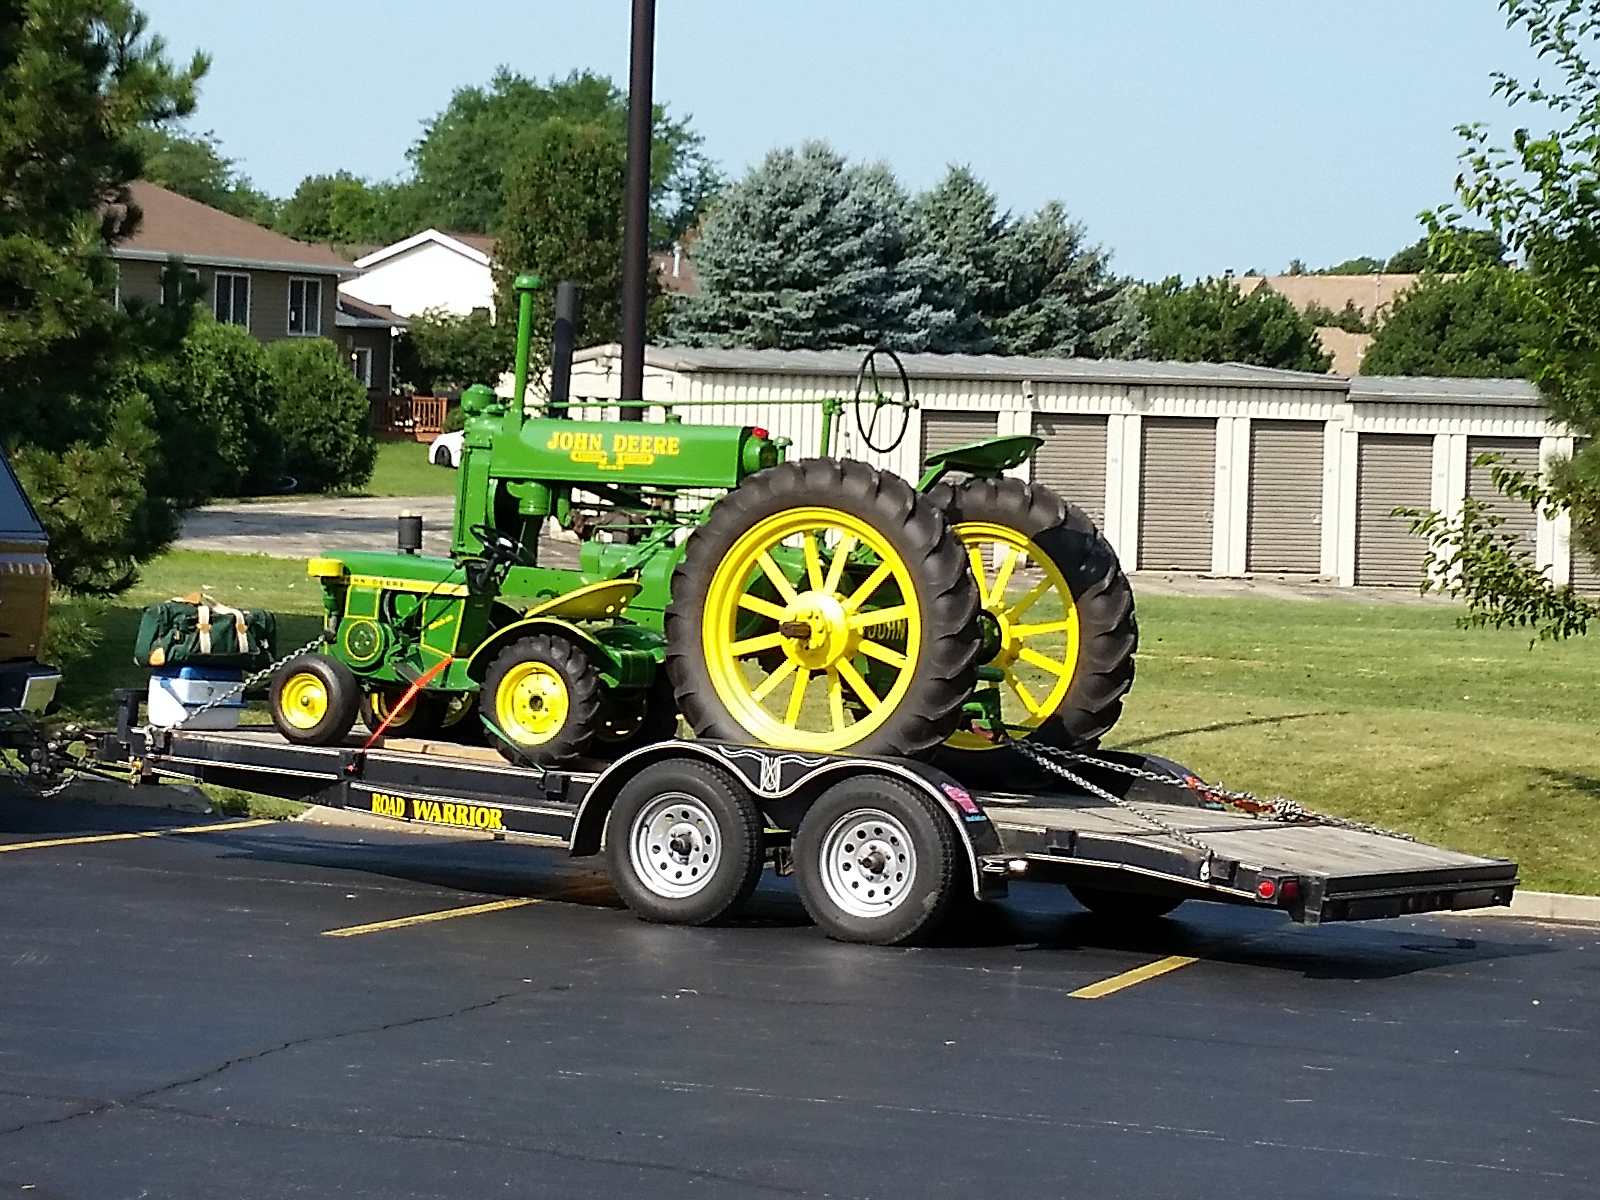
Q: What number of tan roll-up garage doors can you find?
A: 7